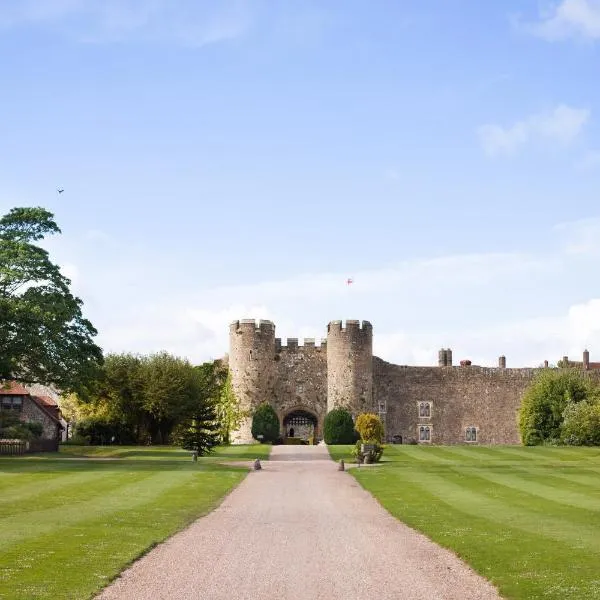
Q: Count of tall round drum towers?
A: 2